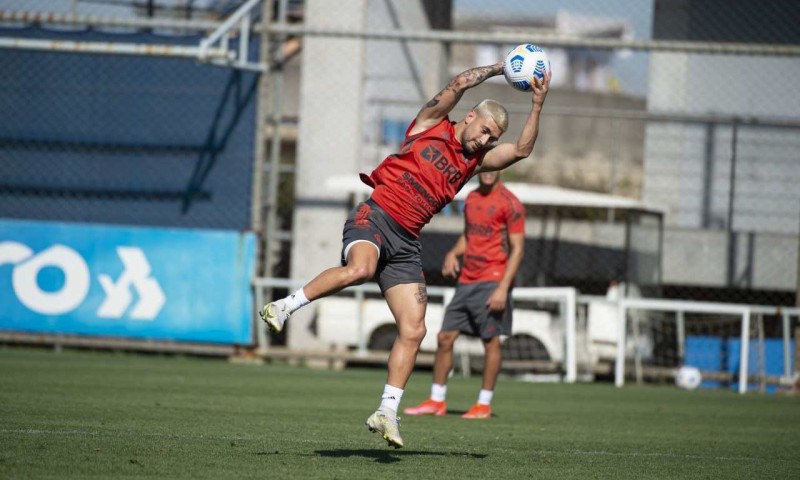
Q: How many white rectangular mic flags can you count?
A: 0